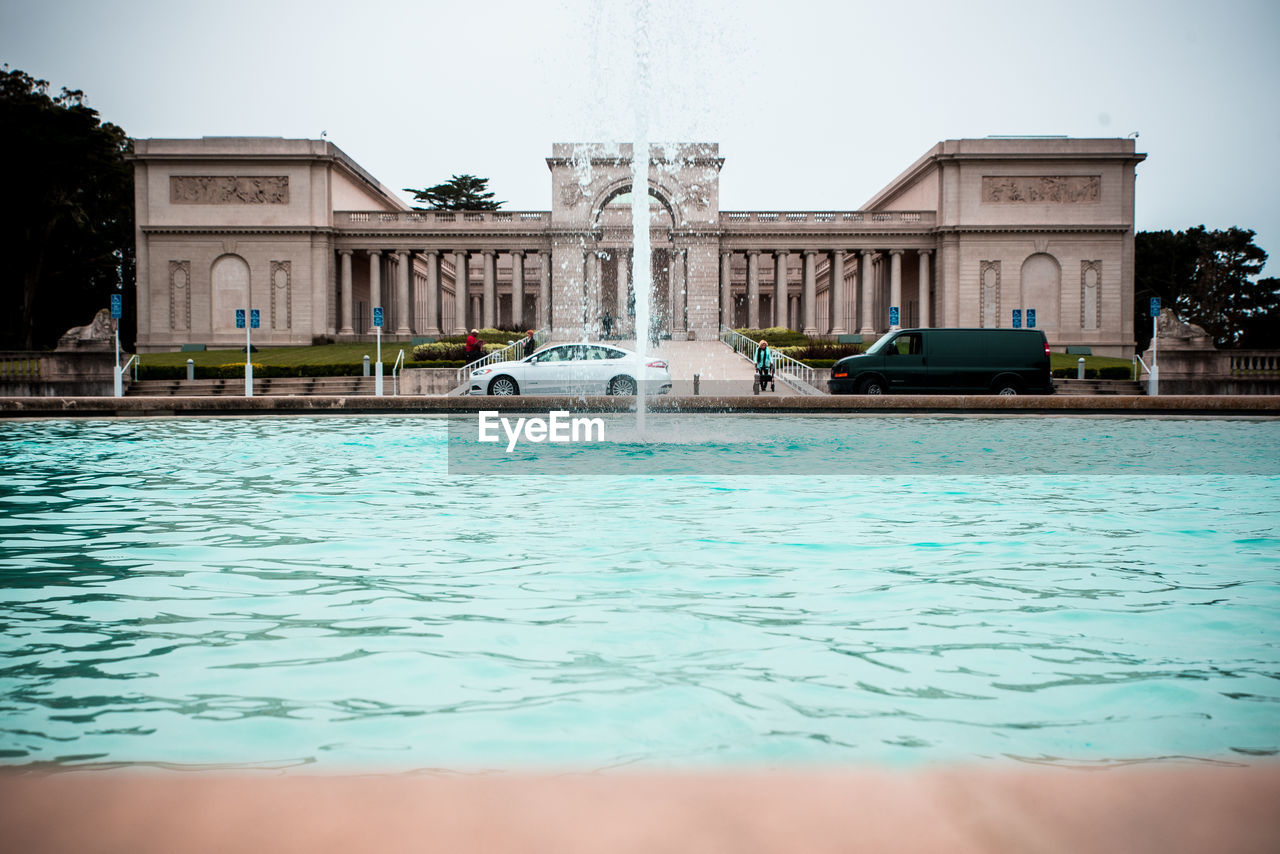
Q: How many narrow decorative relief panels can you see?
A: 4